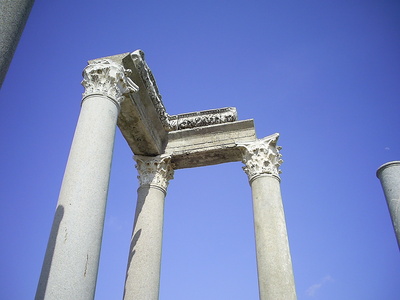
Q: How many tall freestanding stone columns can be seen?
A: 5